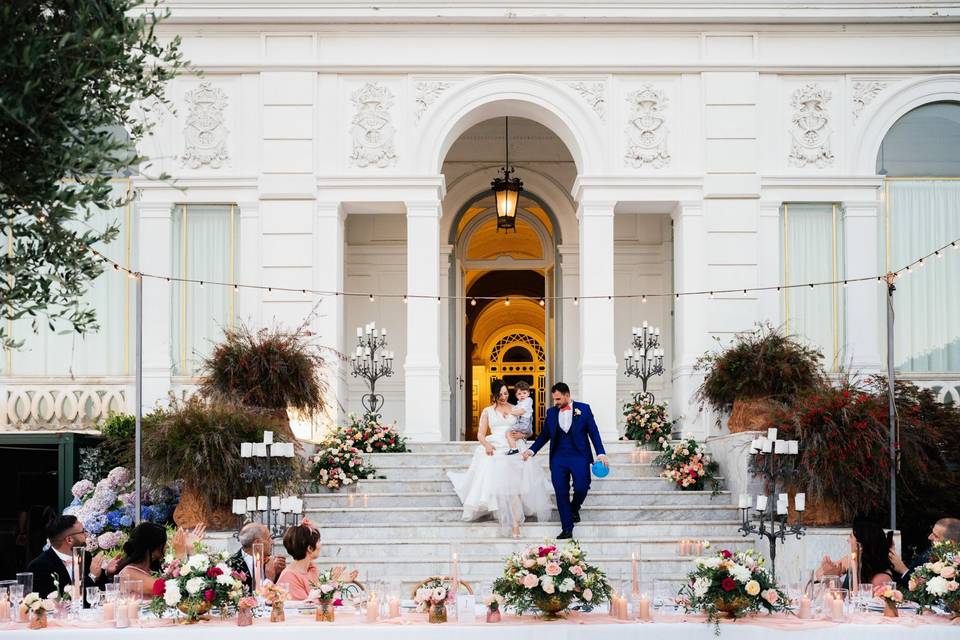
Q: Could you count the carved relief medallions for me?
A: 4